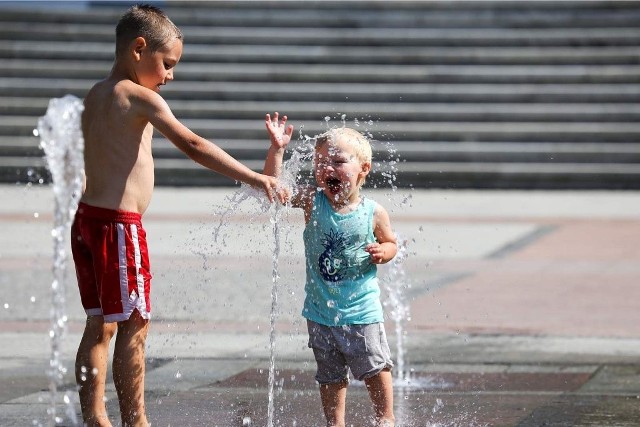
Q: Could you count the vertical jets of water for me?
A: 3